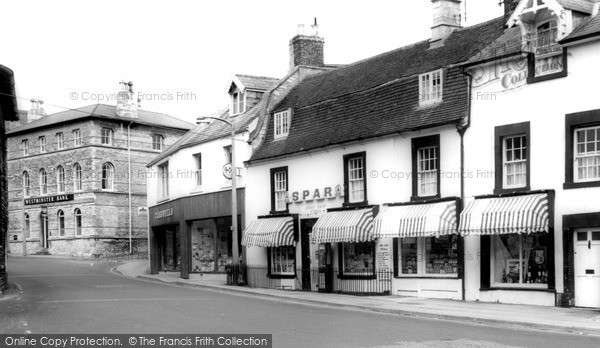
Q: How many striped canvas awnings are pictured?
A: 4